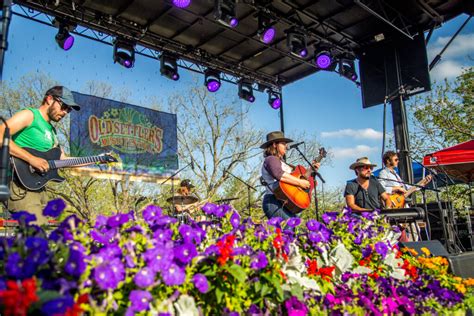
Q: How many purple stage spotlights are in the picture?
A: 12